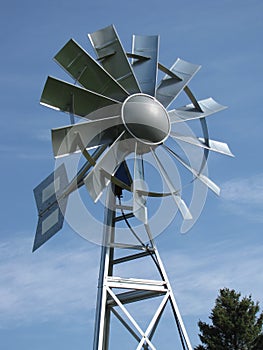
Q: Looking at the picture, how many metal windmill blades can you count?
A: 12